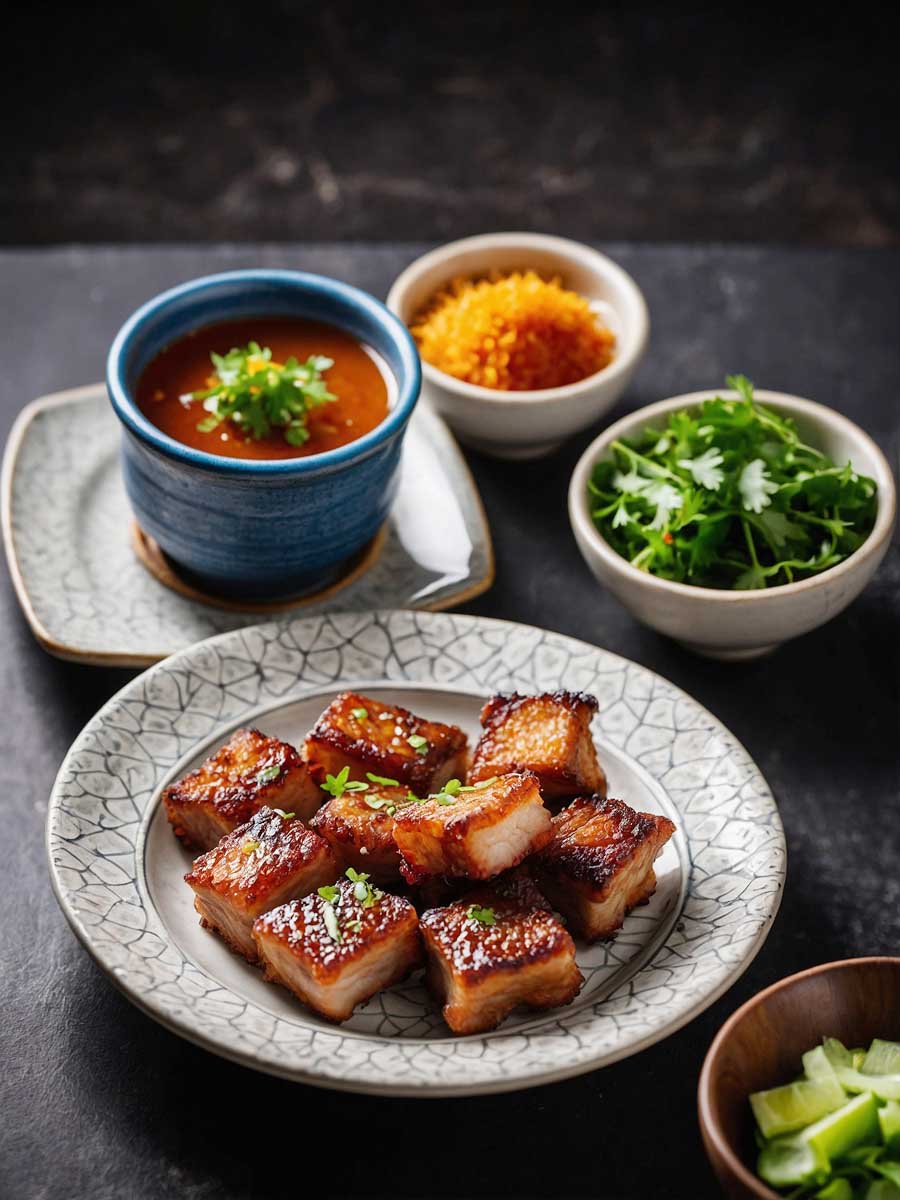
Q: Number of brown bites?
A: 9